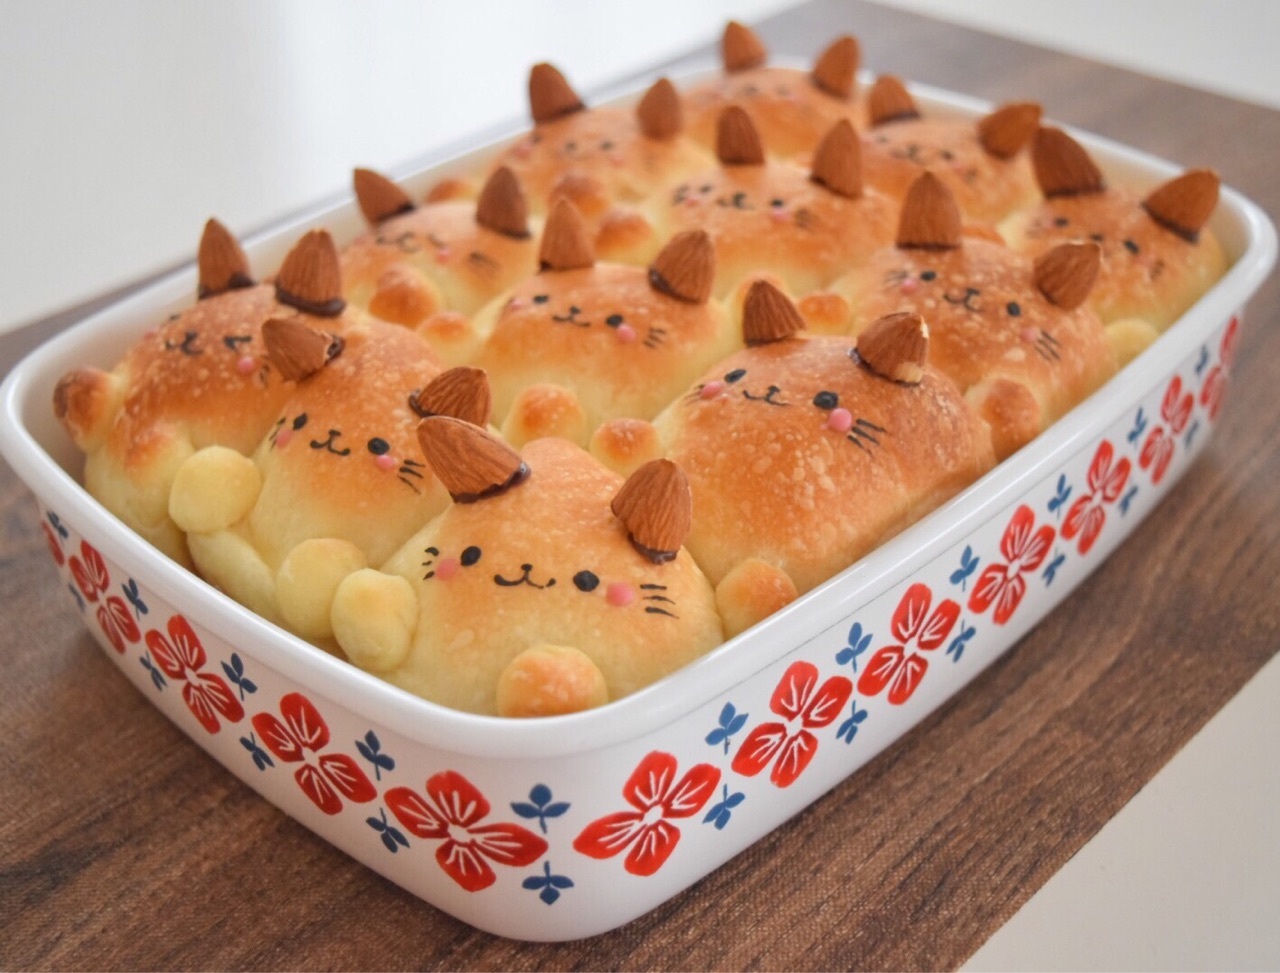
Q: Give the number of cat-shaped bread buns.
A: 12